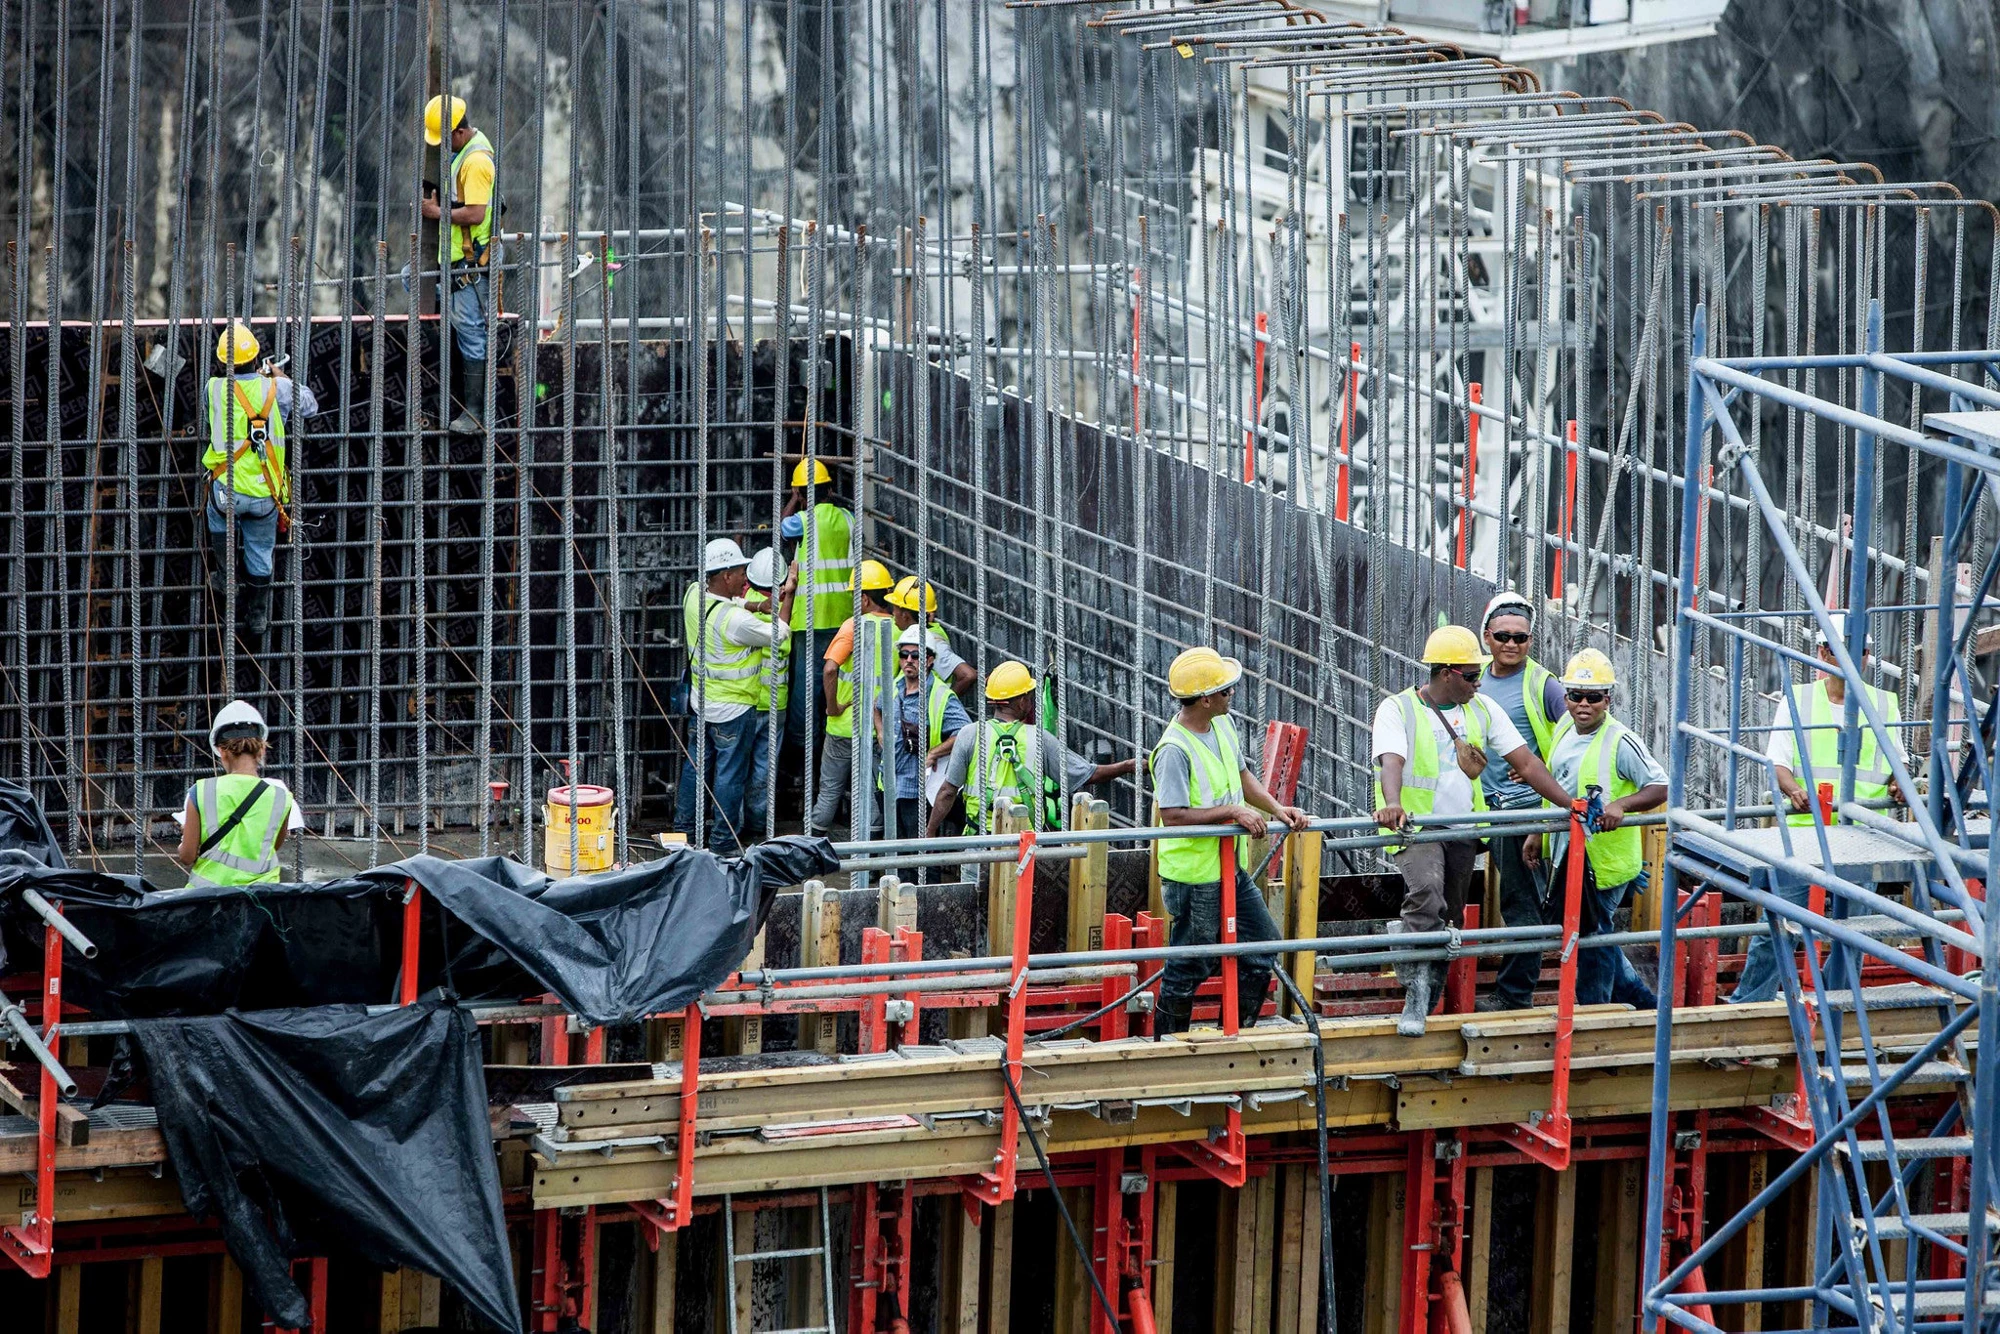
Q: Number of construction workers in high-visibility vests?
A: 15